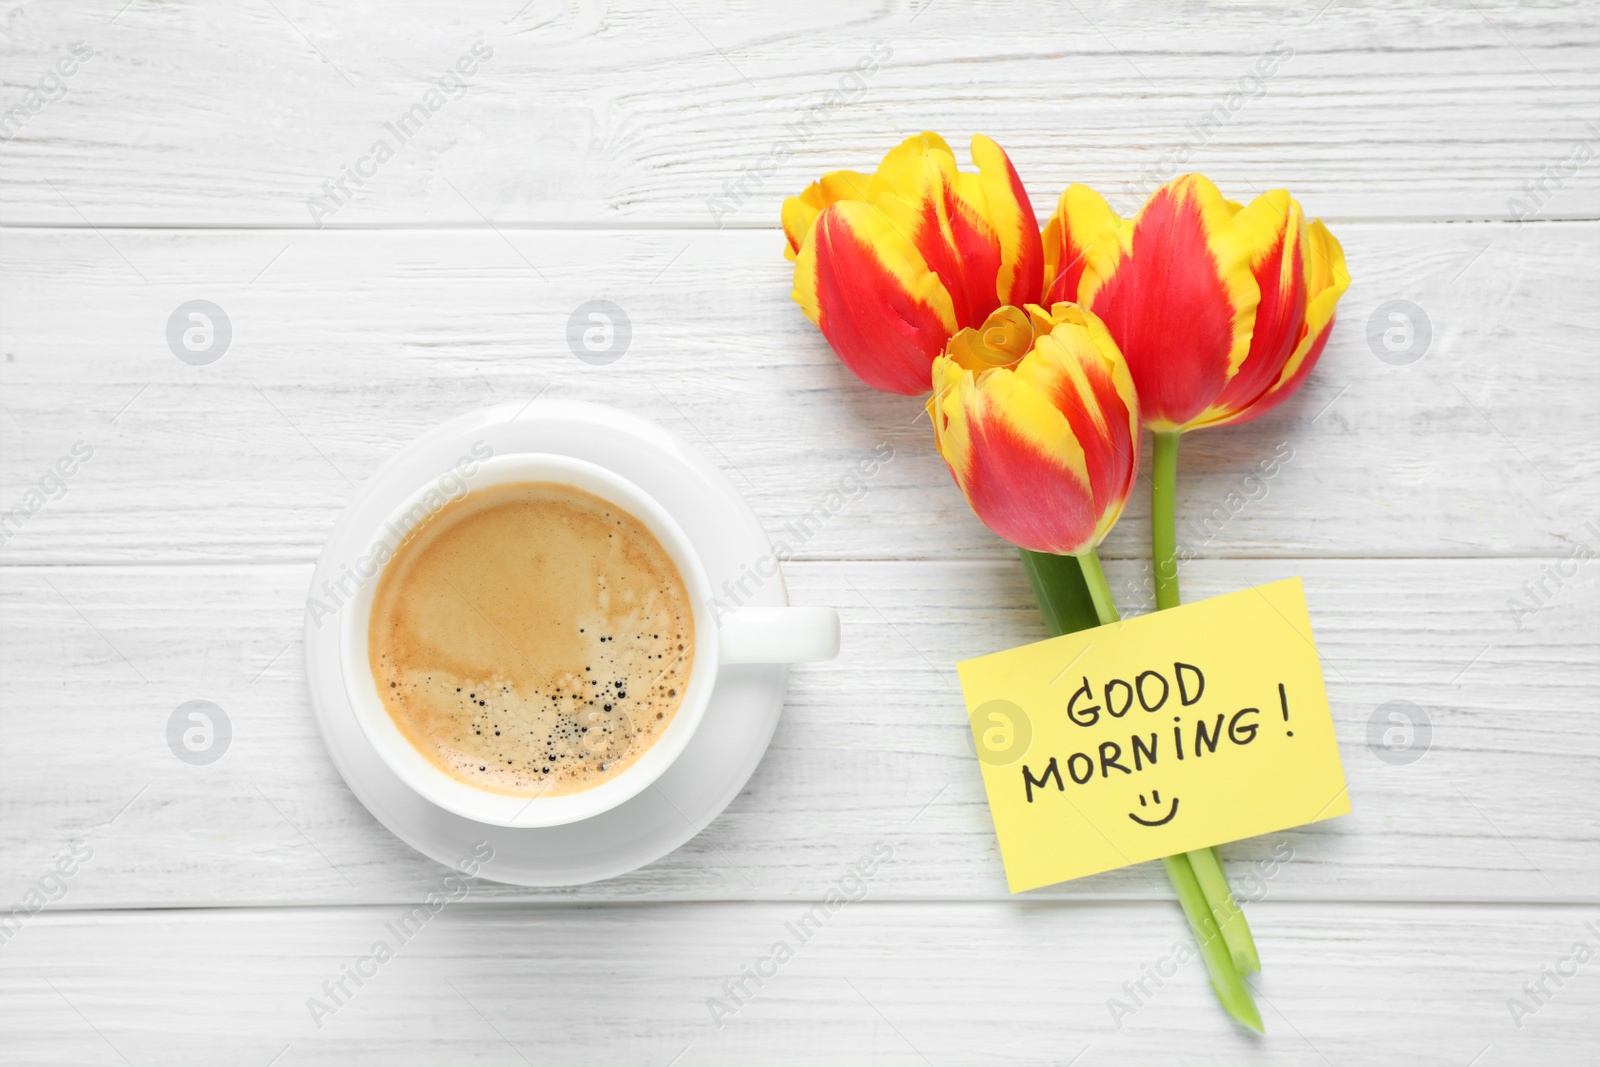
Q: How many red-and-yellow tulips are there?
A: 3